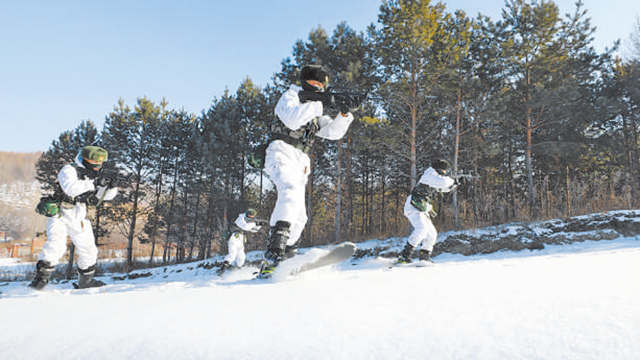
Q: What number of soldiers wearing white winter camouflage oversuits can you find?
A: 4